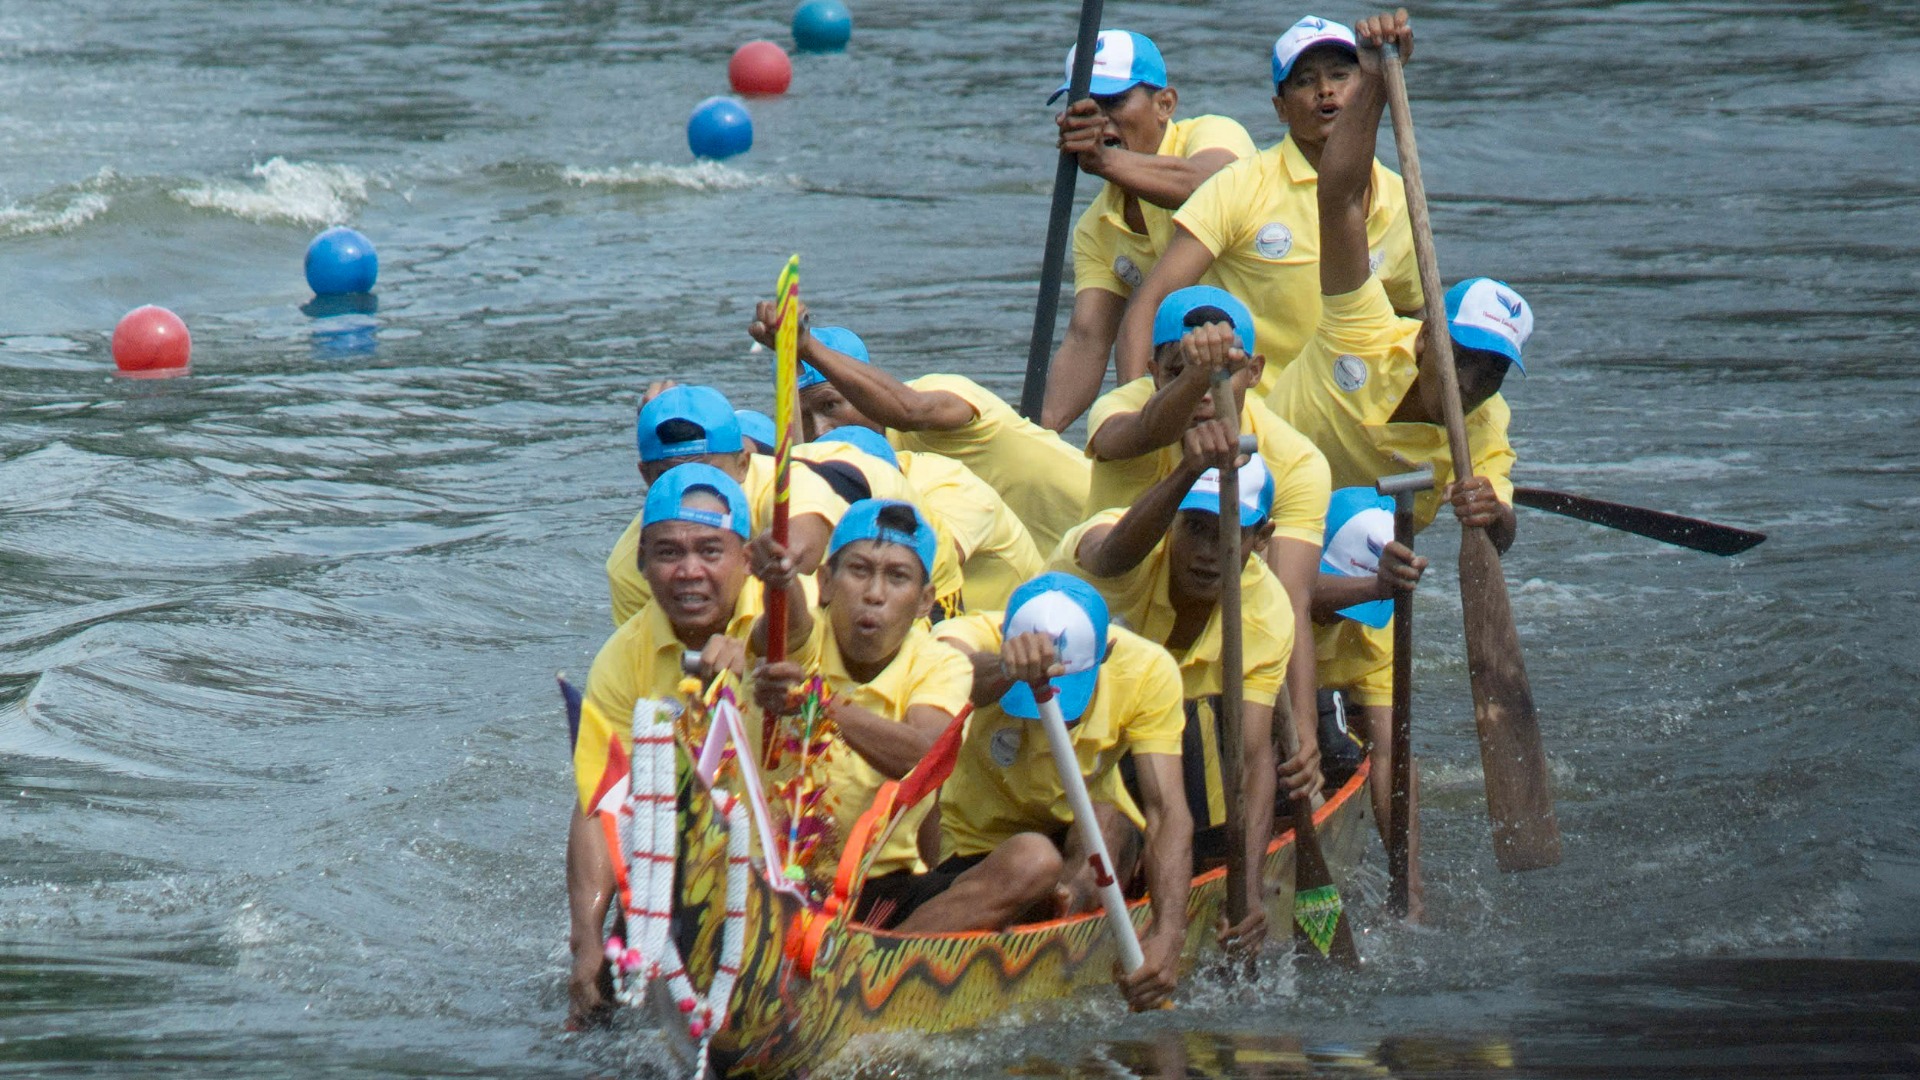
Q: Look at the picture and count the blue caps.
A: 13